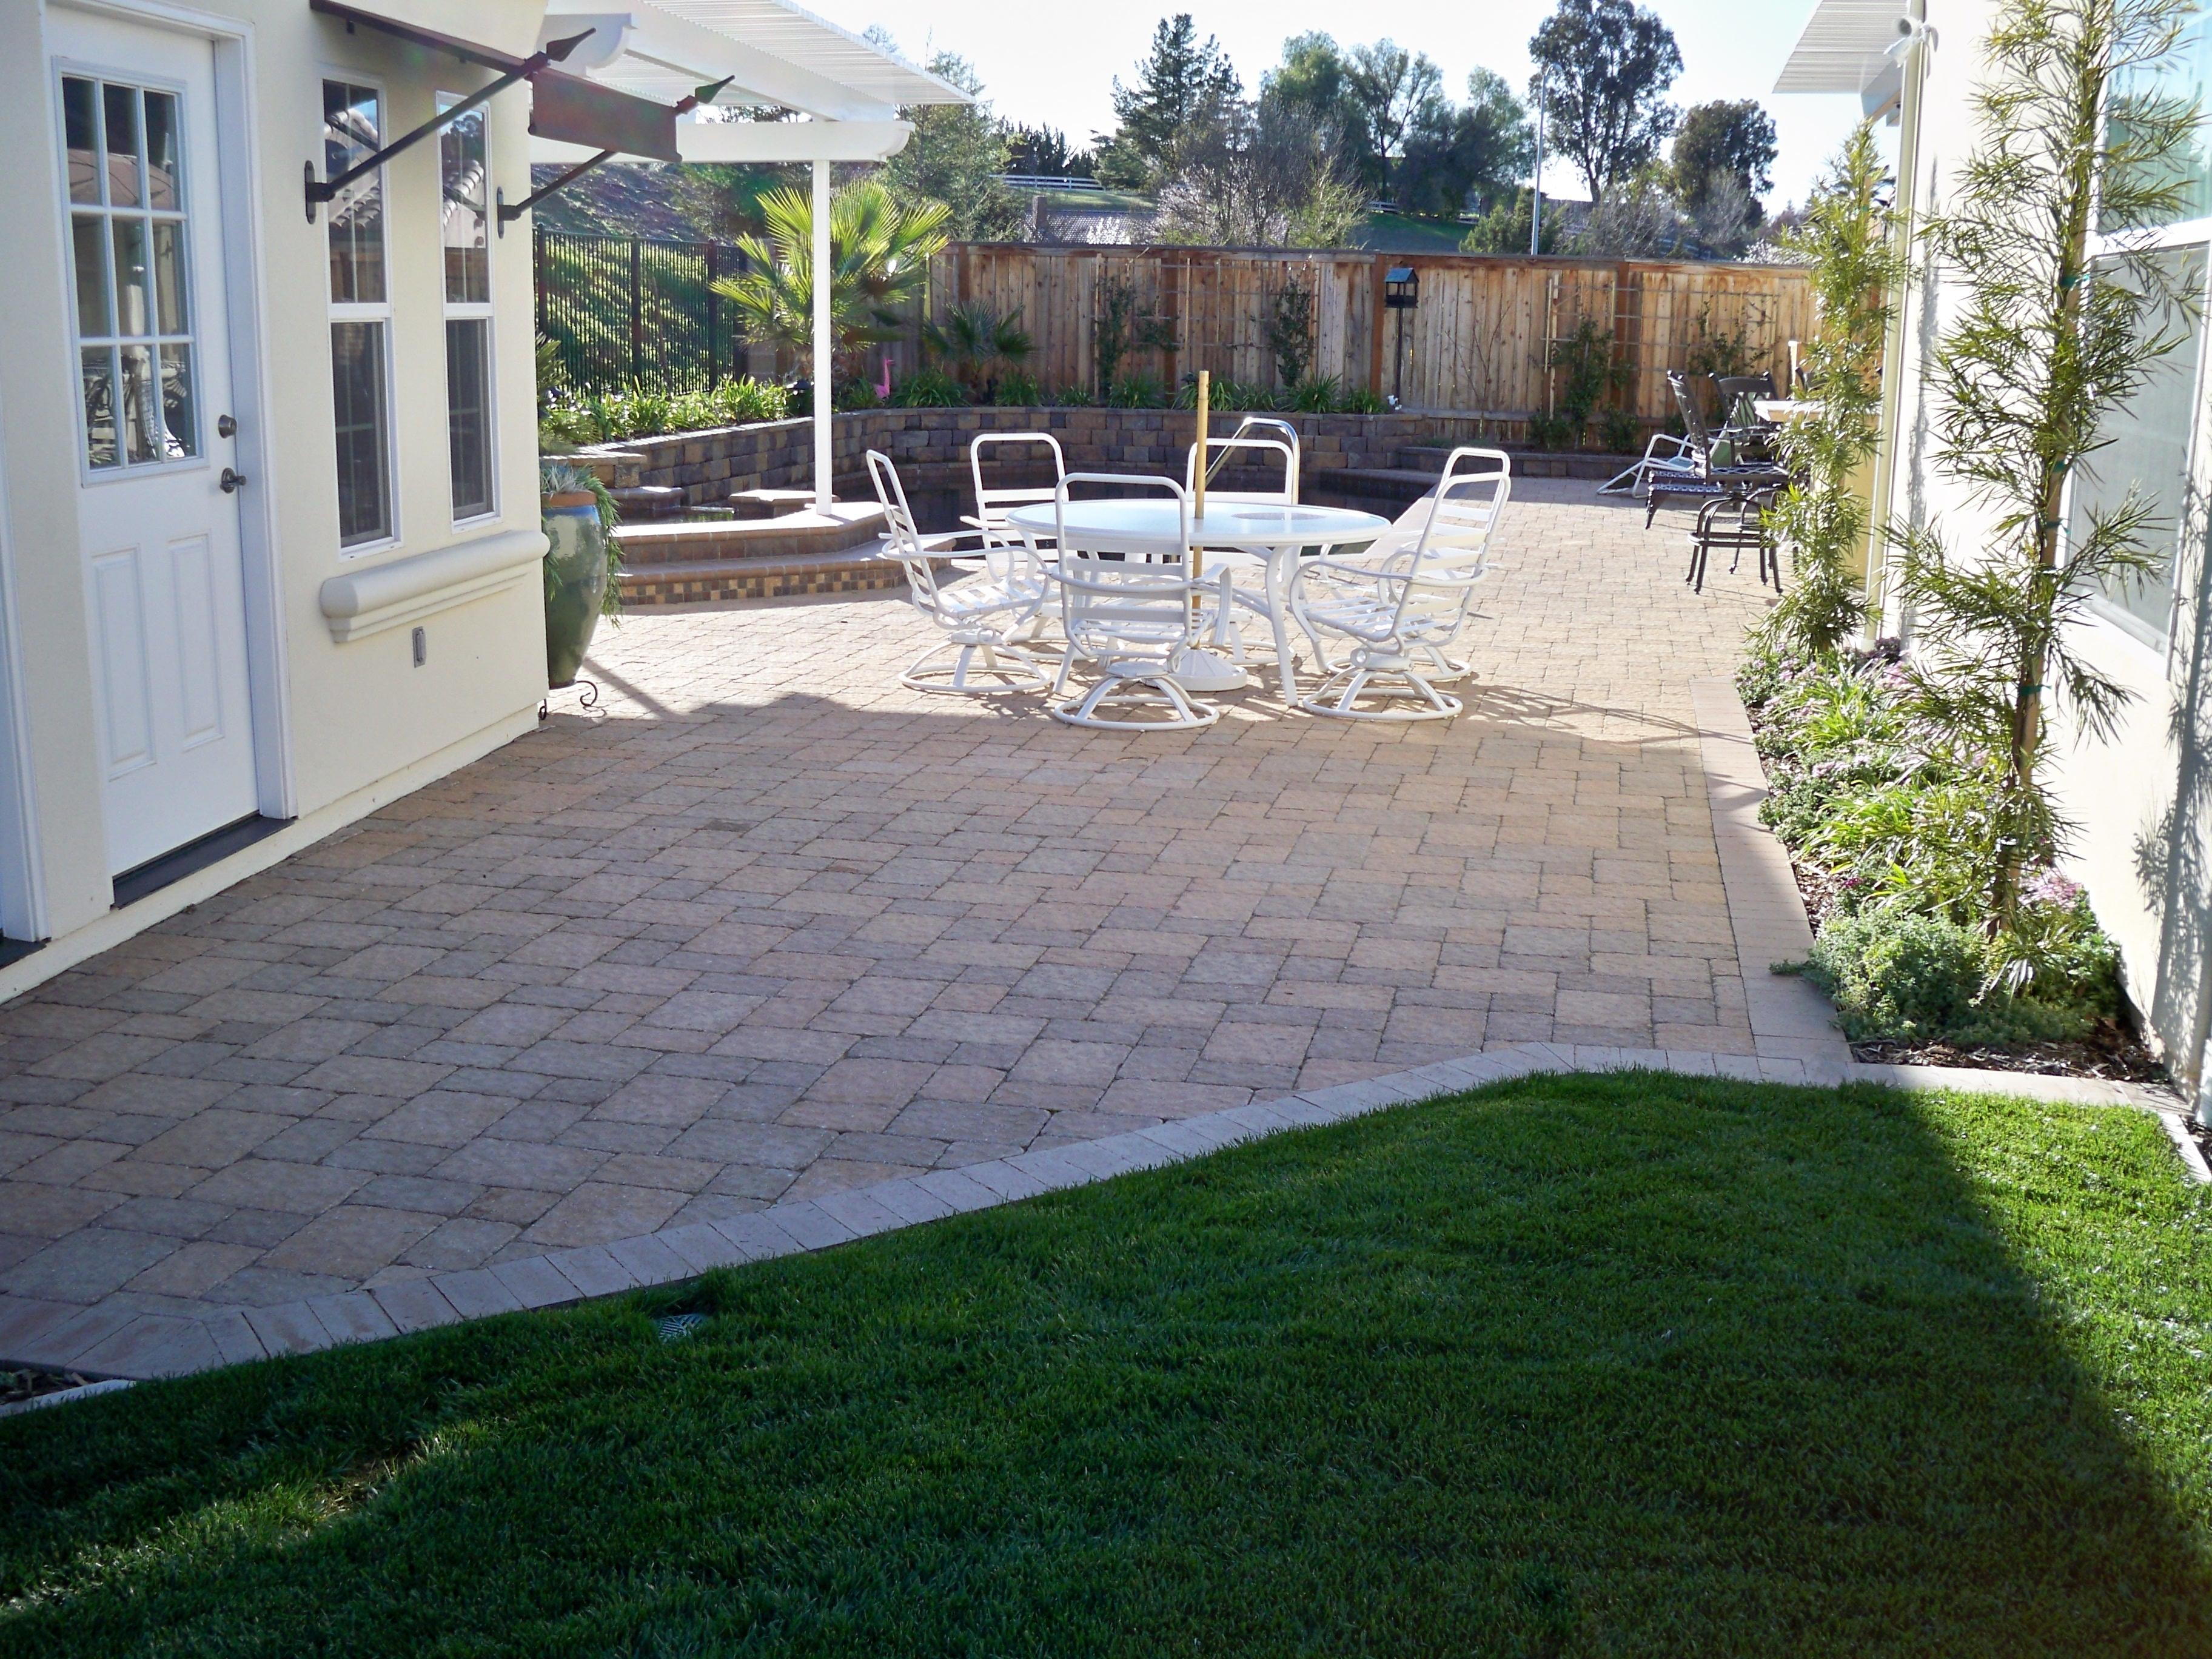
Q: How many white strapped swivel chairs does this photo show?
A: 6